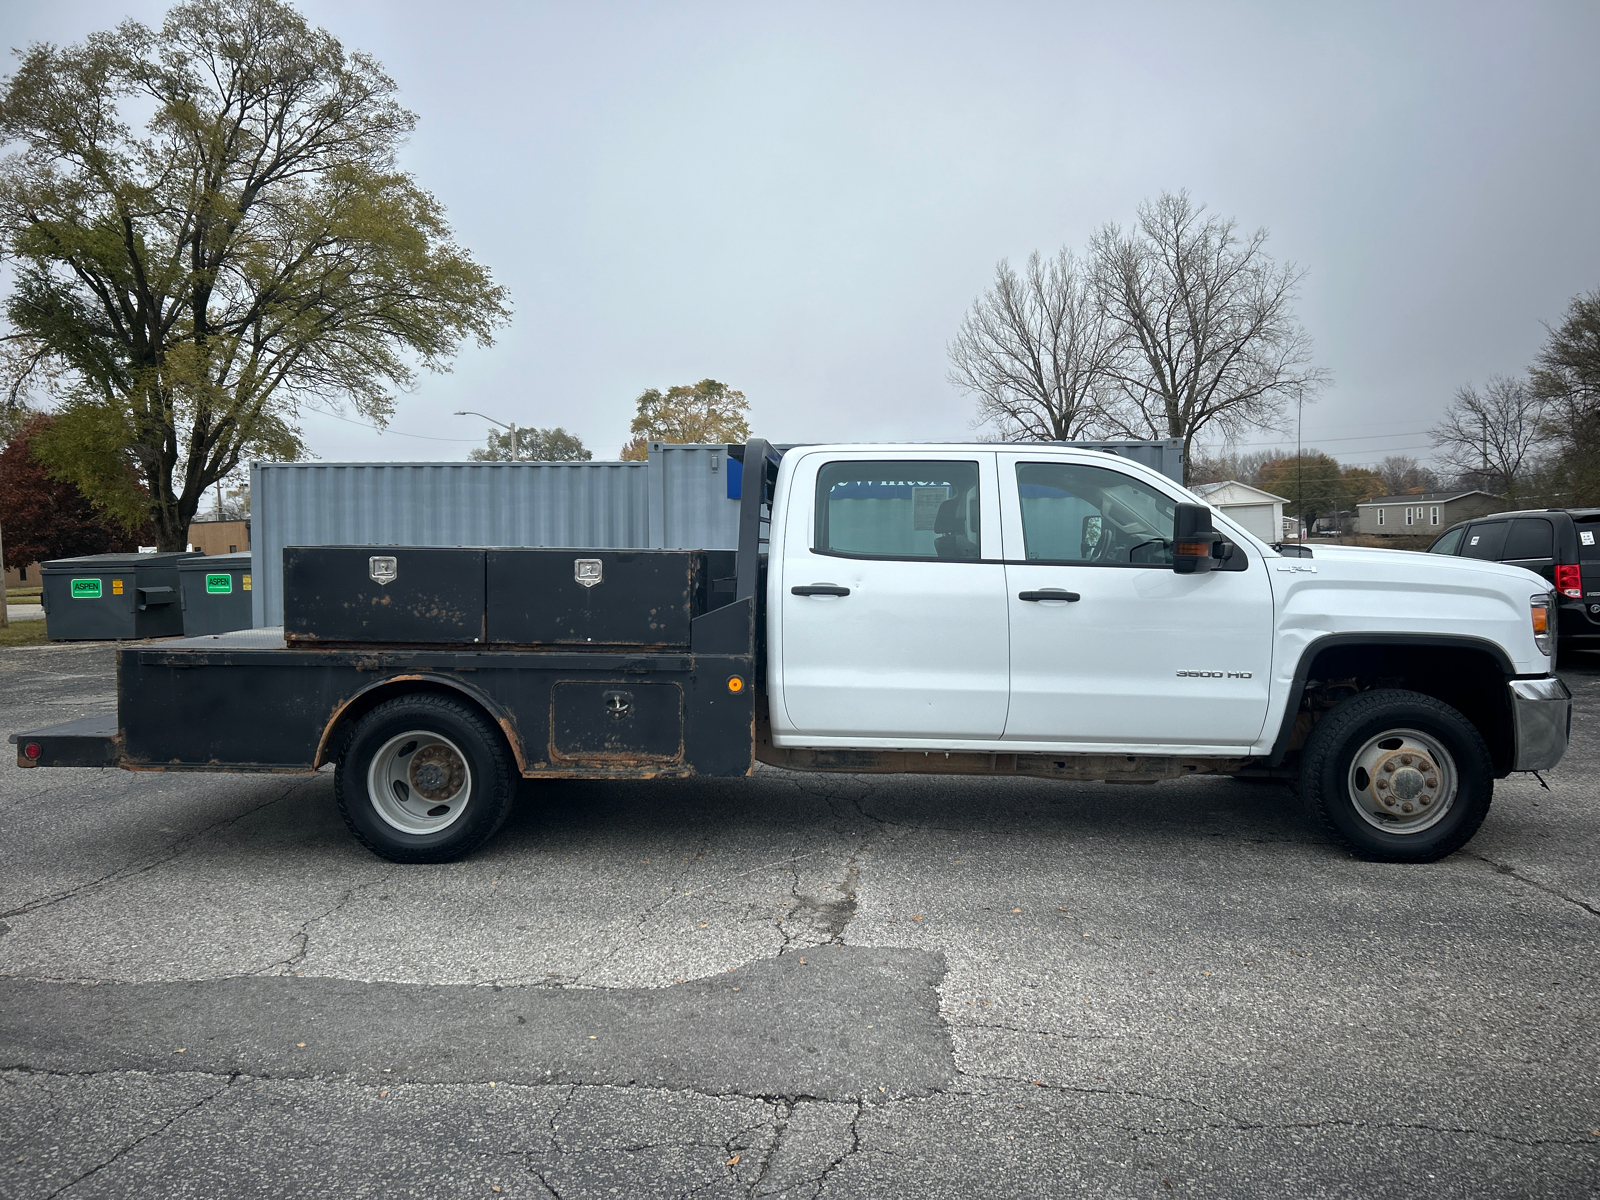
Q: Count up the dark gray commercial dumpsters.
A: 2